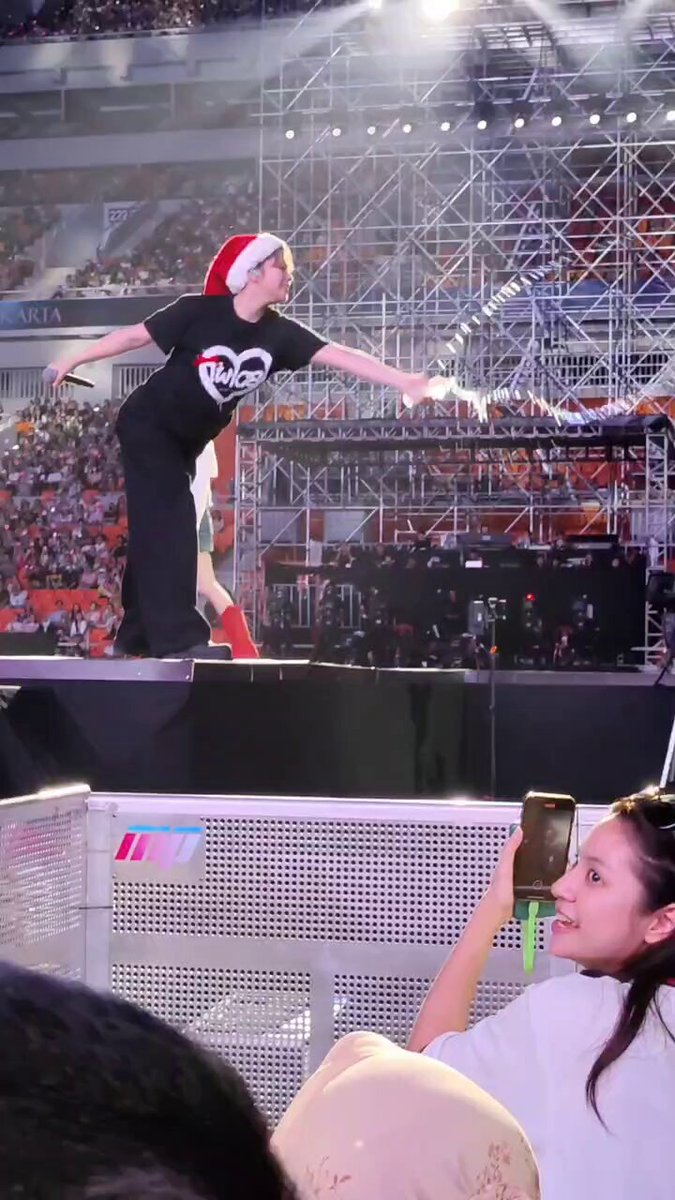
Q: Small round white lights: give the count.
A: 11